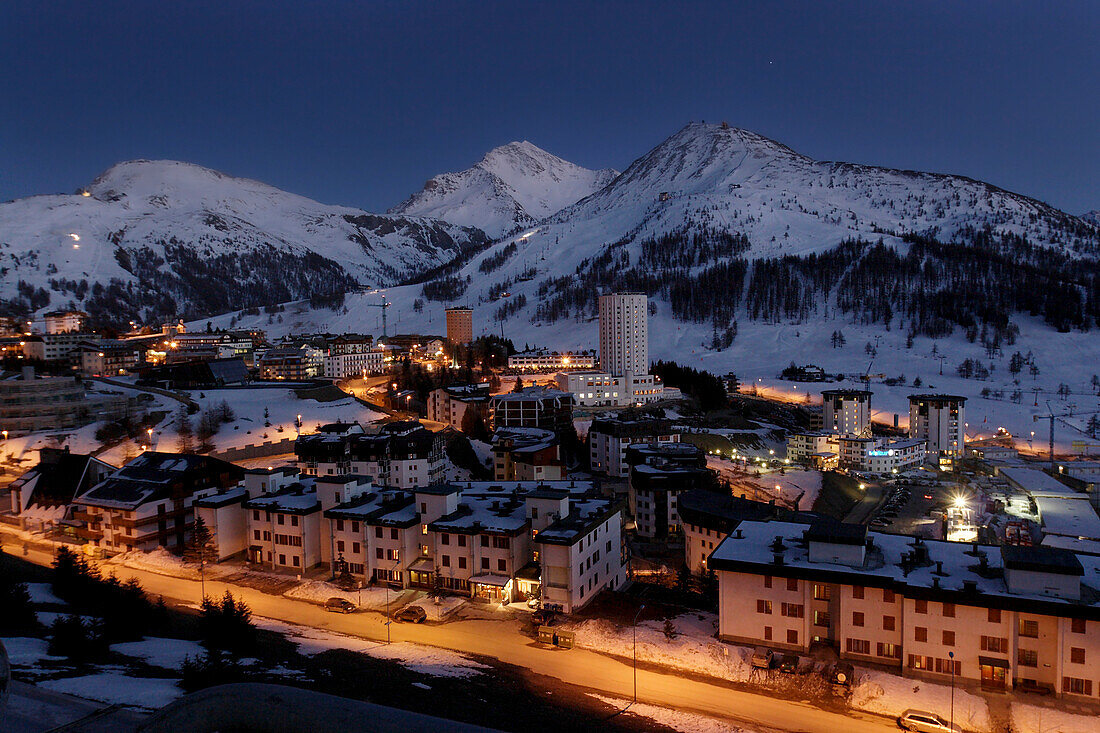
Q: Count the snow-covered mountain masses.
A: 3